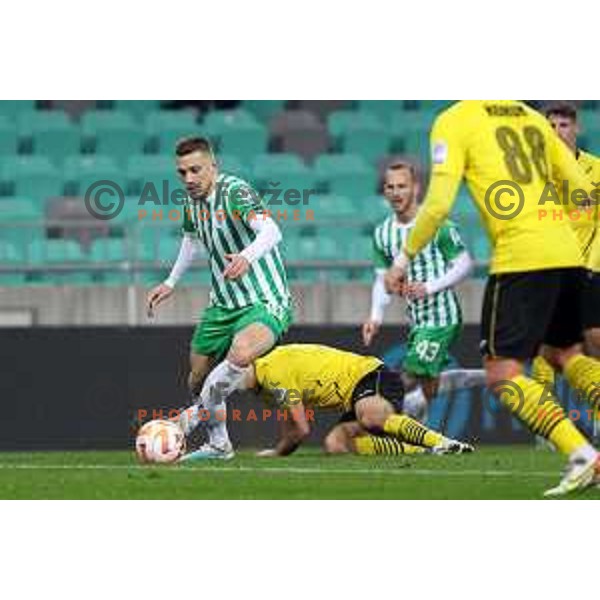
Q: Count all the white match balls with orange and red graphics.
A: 1